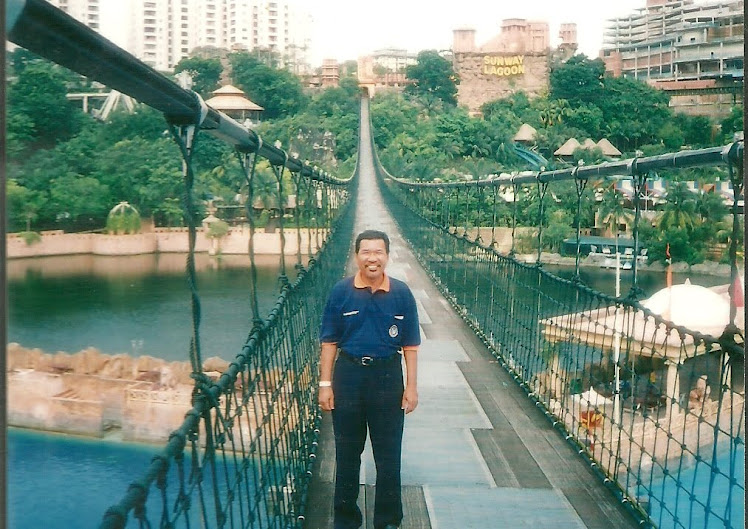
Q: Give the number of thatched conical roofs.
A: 4